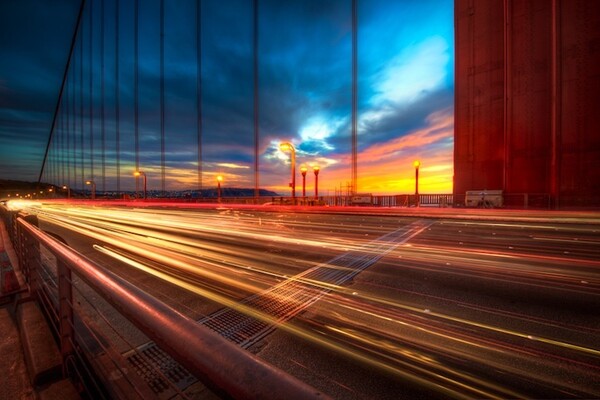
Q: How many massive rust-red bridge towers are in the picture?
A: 1